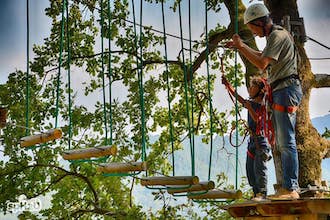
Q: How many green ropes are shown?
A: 12